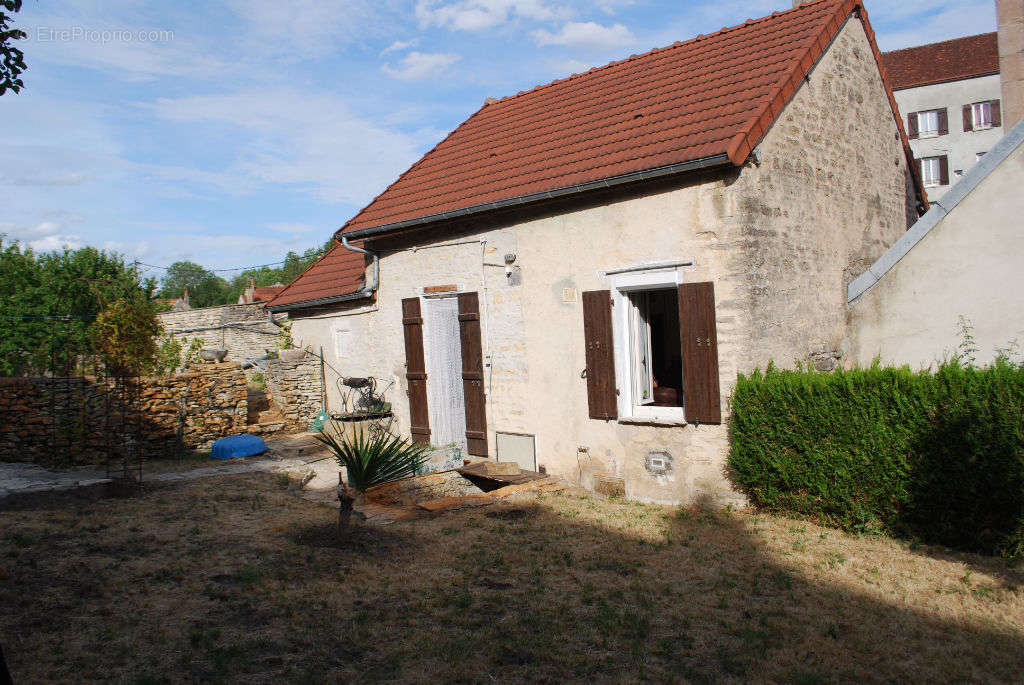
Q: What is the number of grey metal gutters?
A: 2